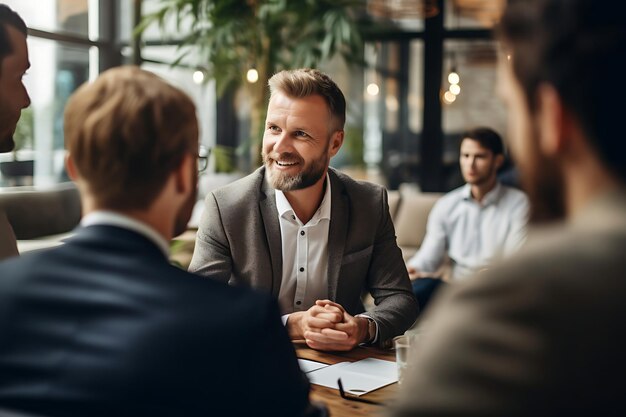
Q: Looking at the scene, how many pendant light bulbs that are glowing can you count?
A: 6